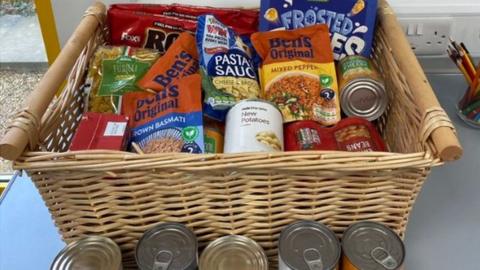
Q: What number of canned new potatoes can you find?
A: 1